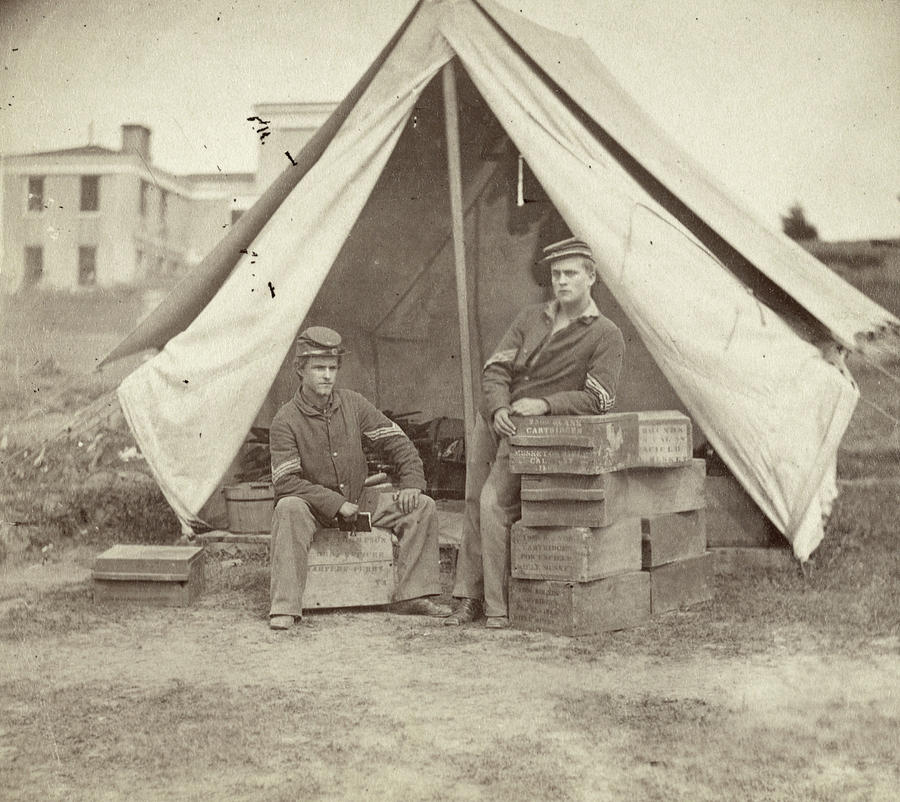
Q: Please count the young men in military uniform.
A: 2